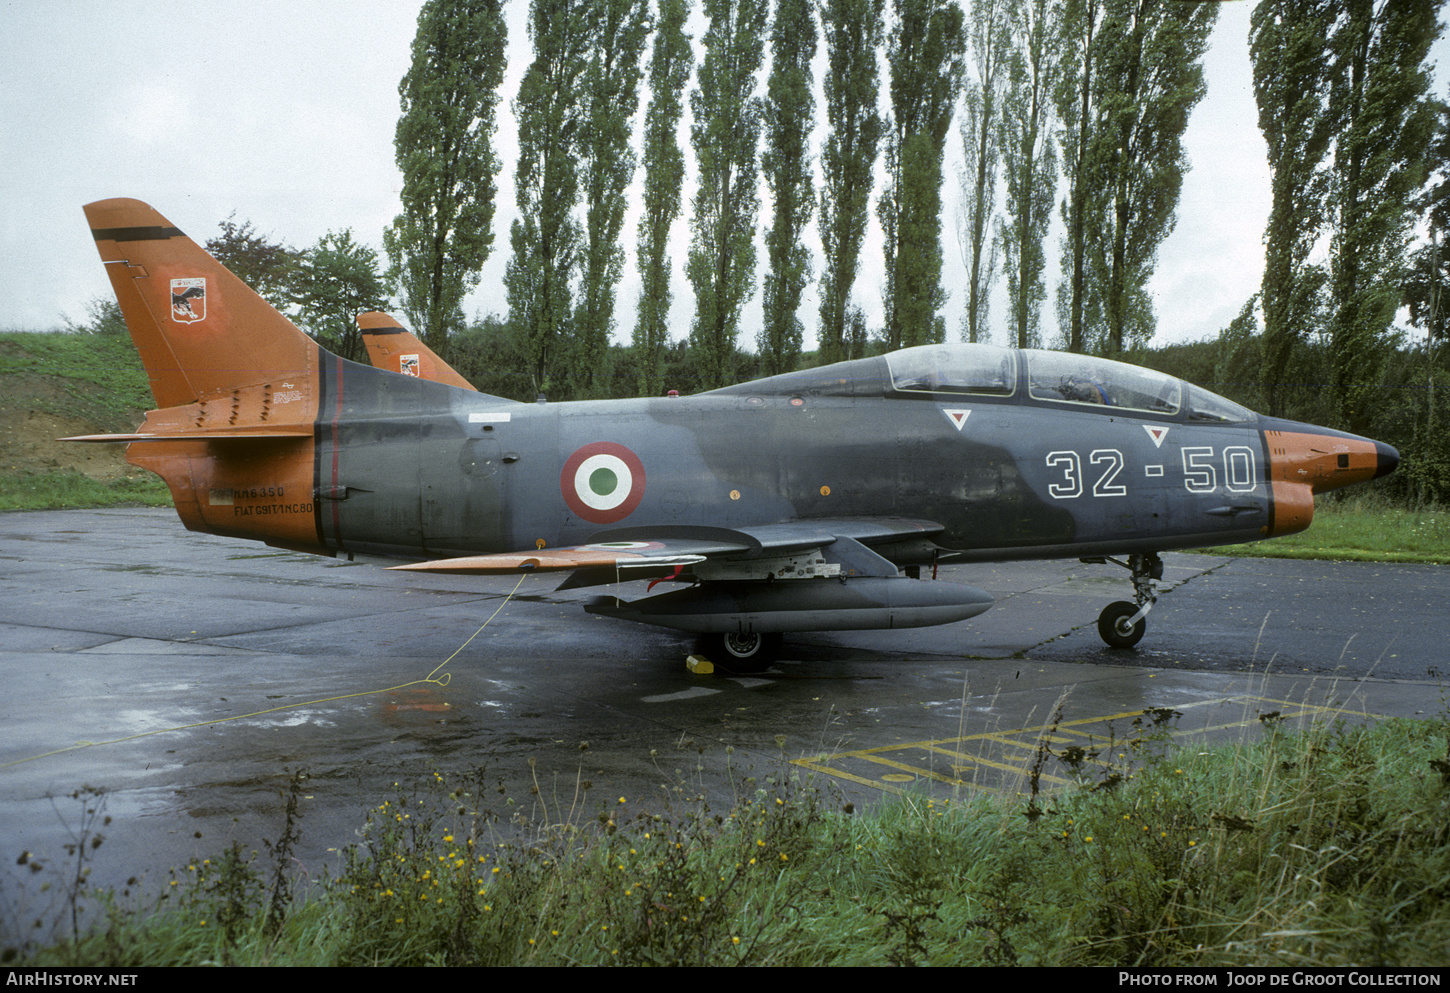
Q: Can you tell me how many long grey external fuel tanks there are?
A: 1